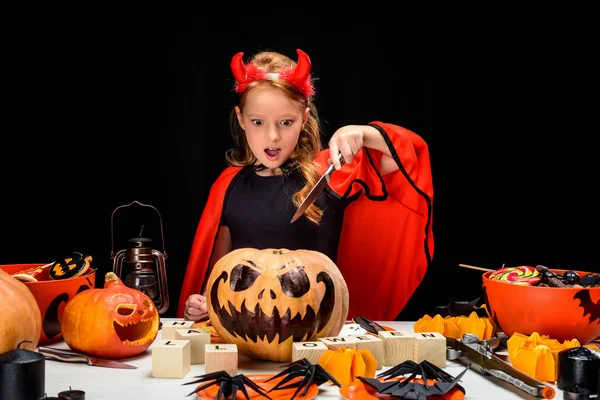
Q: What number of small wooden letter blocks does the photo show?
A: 9